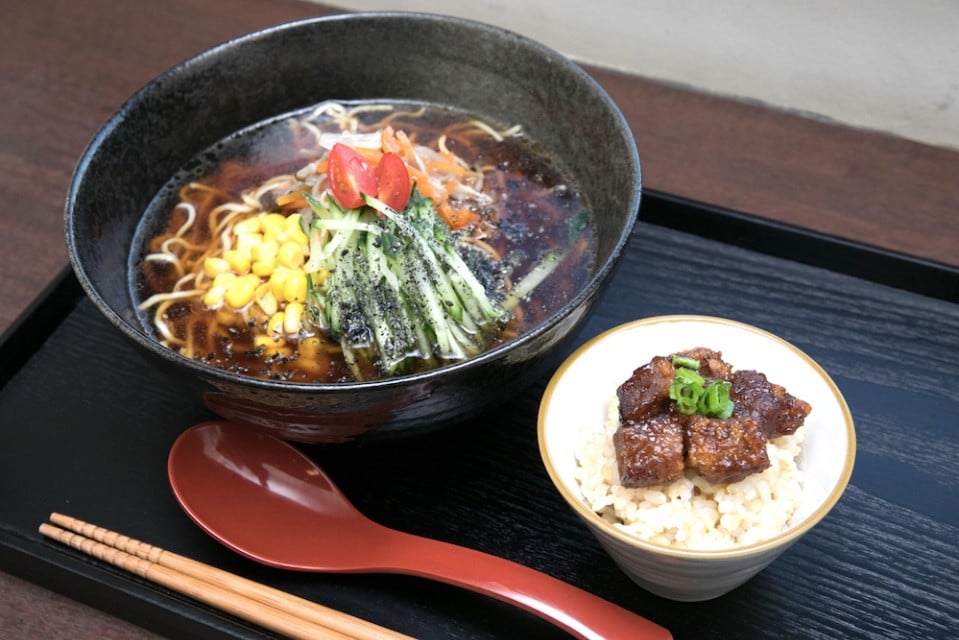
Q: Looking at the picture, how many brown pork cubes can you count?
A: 5